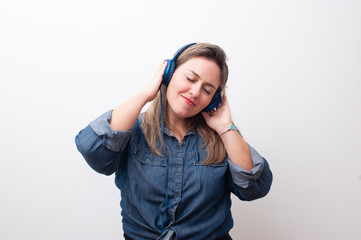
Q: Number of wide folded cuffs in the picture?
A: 2